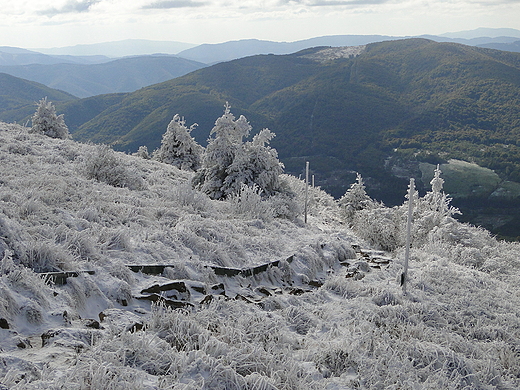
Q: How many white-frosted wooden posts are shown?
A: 3